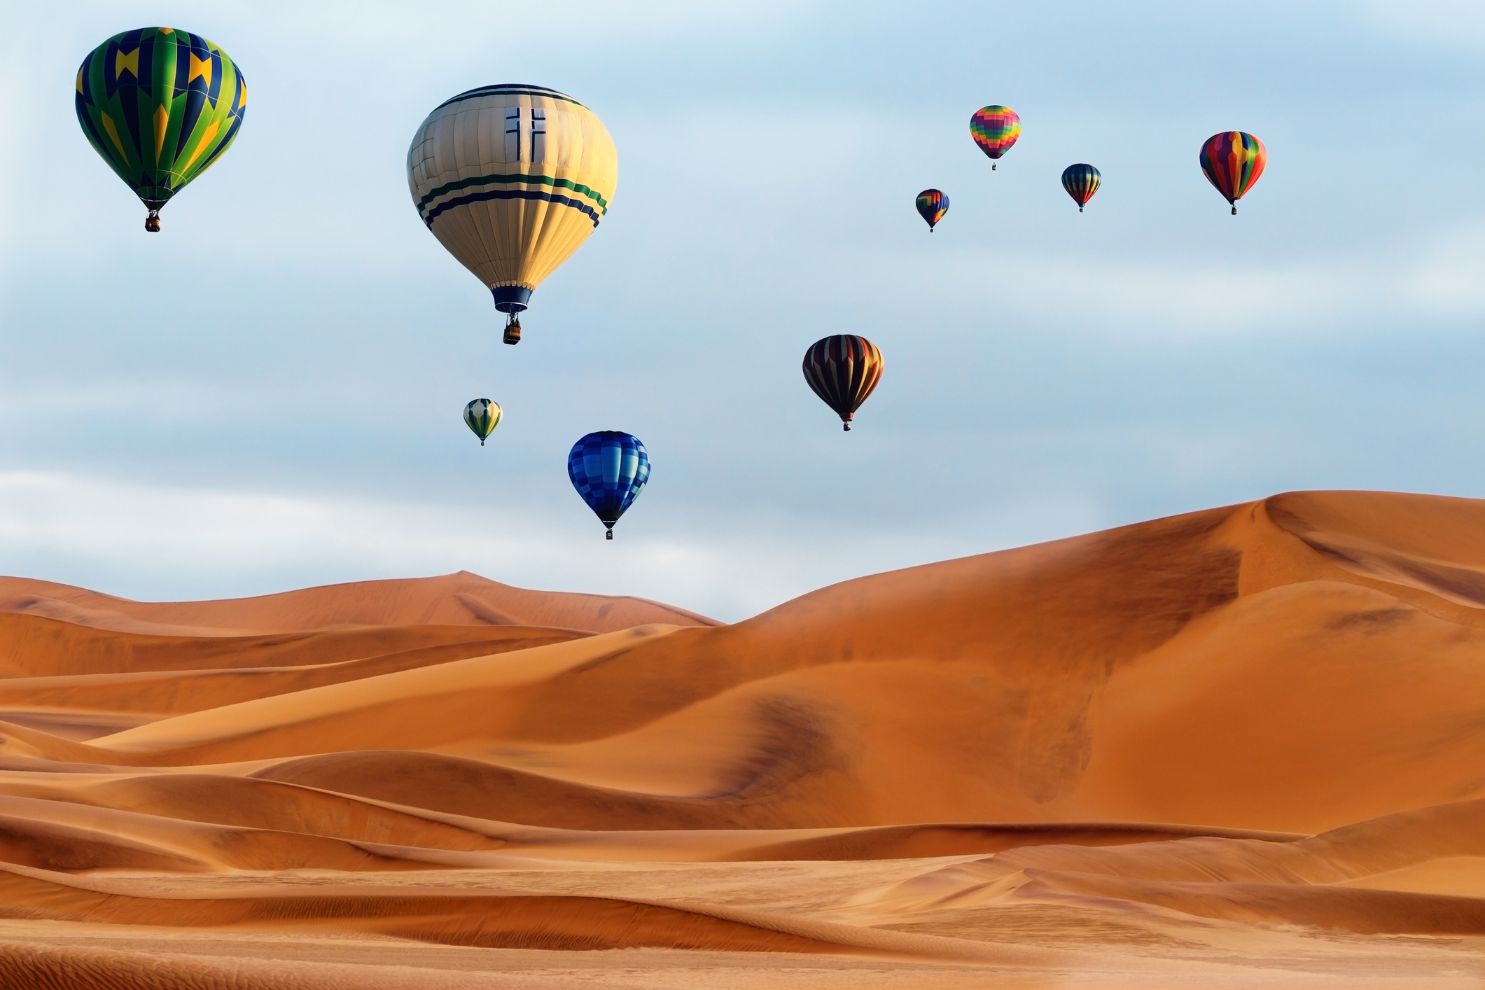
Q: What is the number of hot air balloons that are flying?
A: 9